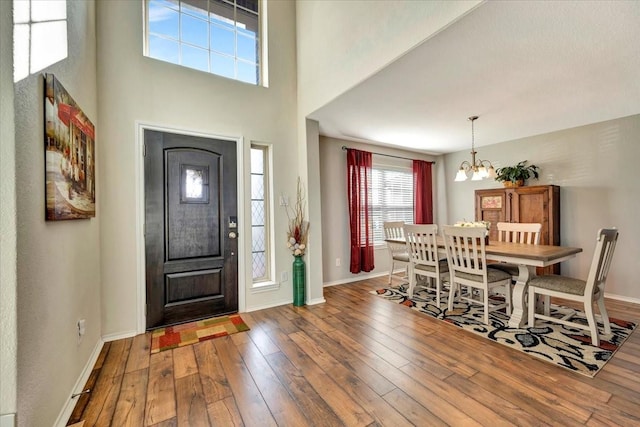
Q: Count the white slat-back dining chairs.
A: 5